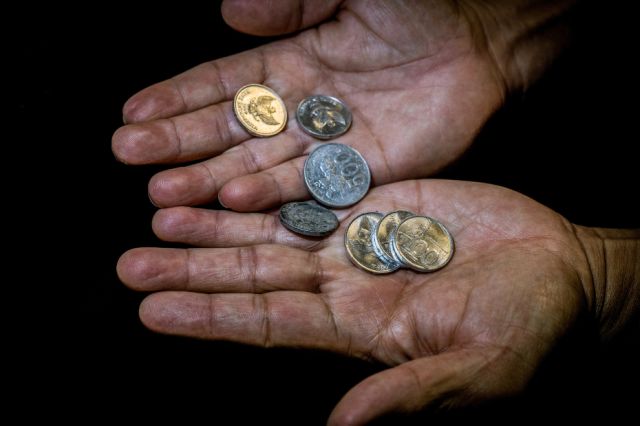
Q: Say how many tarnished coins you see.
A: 1